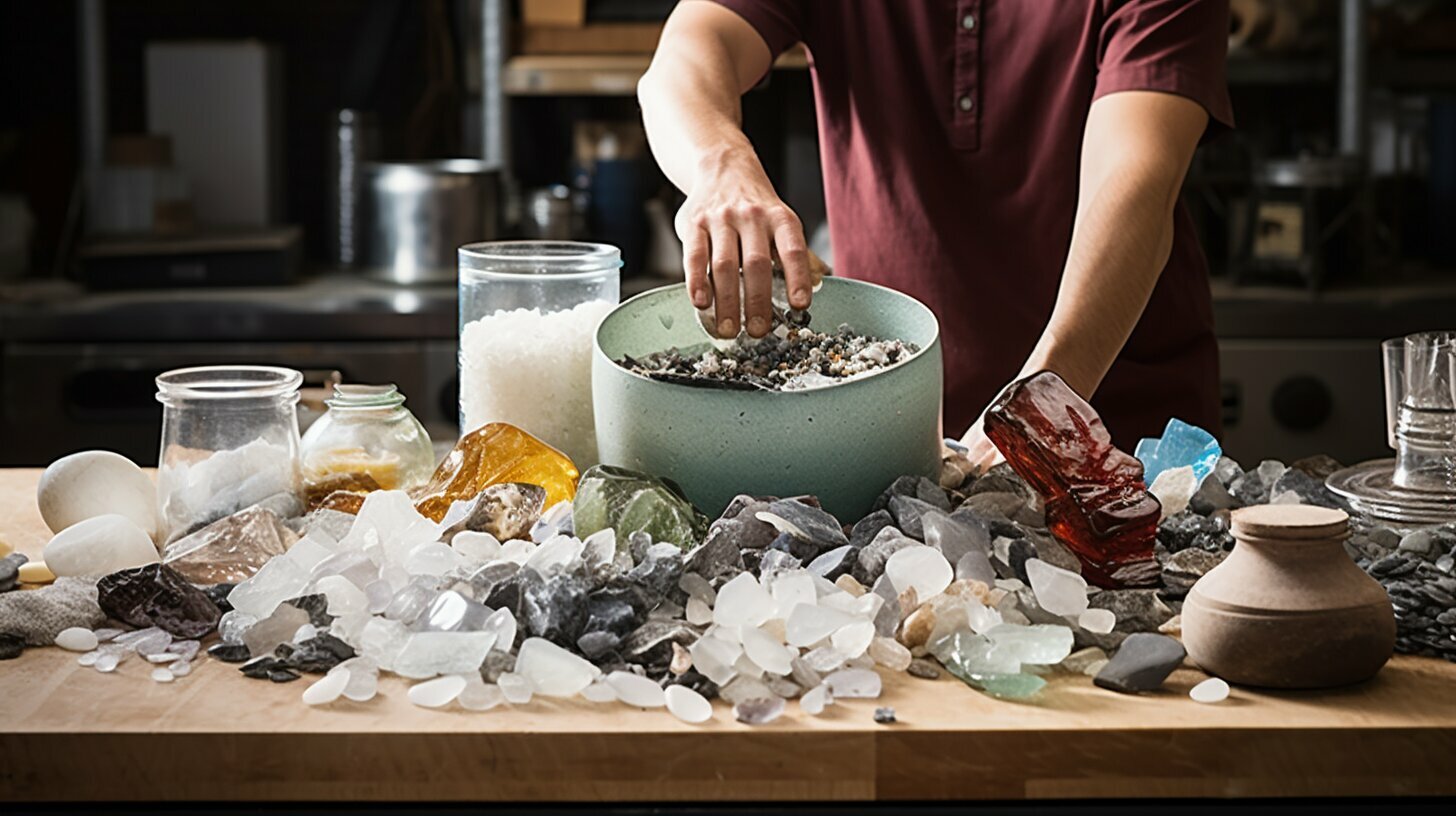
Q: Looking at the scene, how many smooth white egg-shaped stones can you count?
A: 2